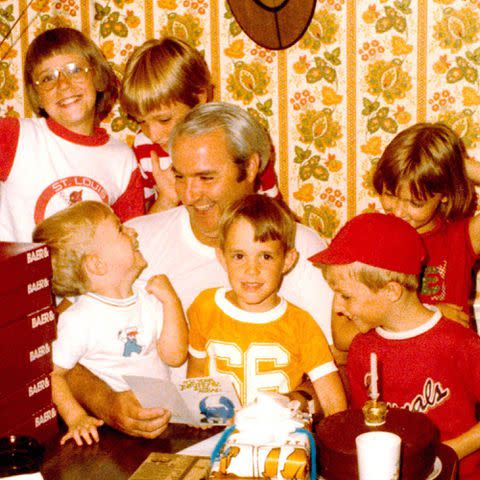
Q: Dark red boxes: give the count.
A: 6